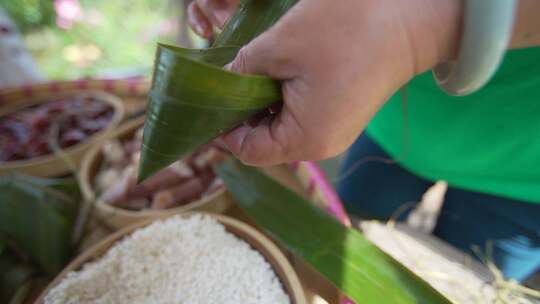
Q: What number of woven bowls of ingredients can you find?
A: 3